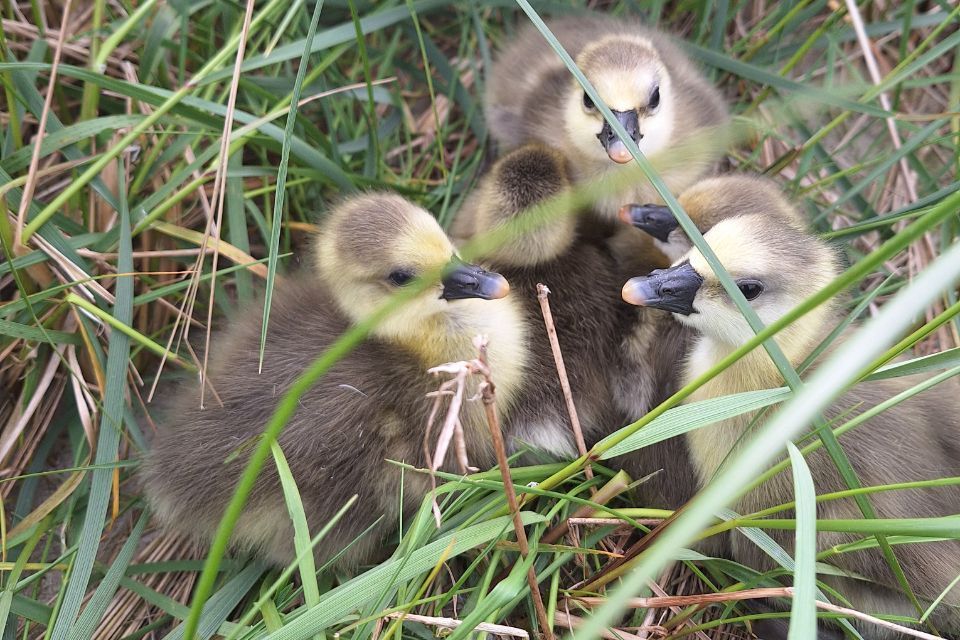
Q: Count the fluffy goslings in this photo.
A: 5